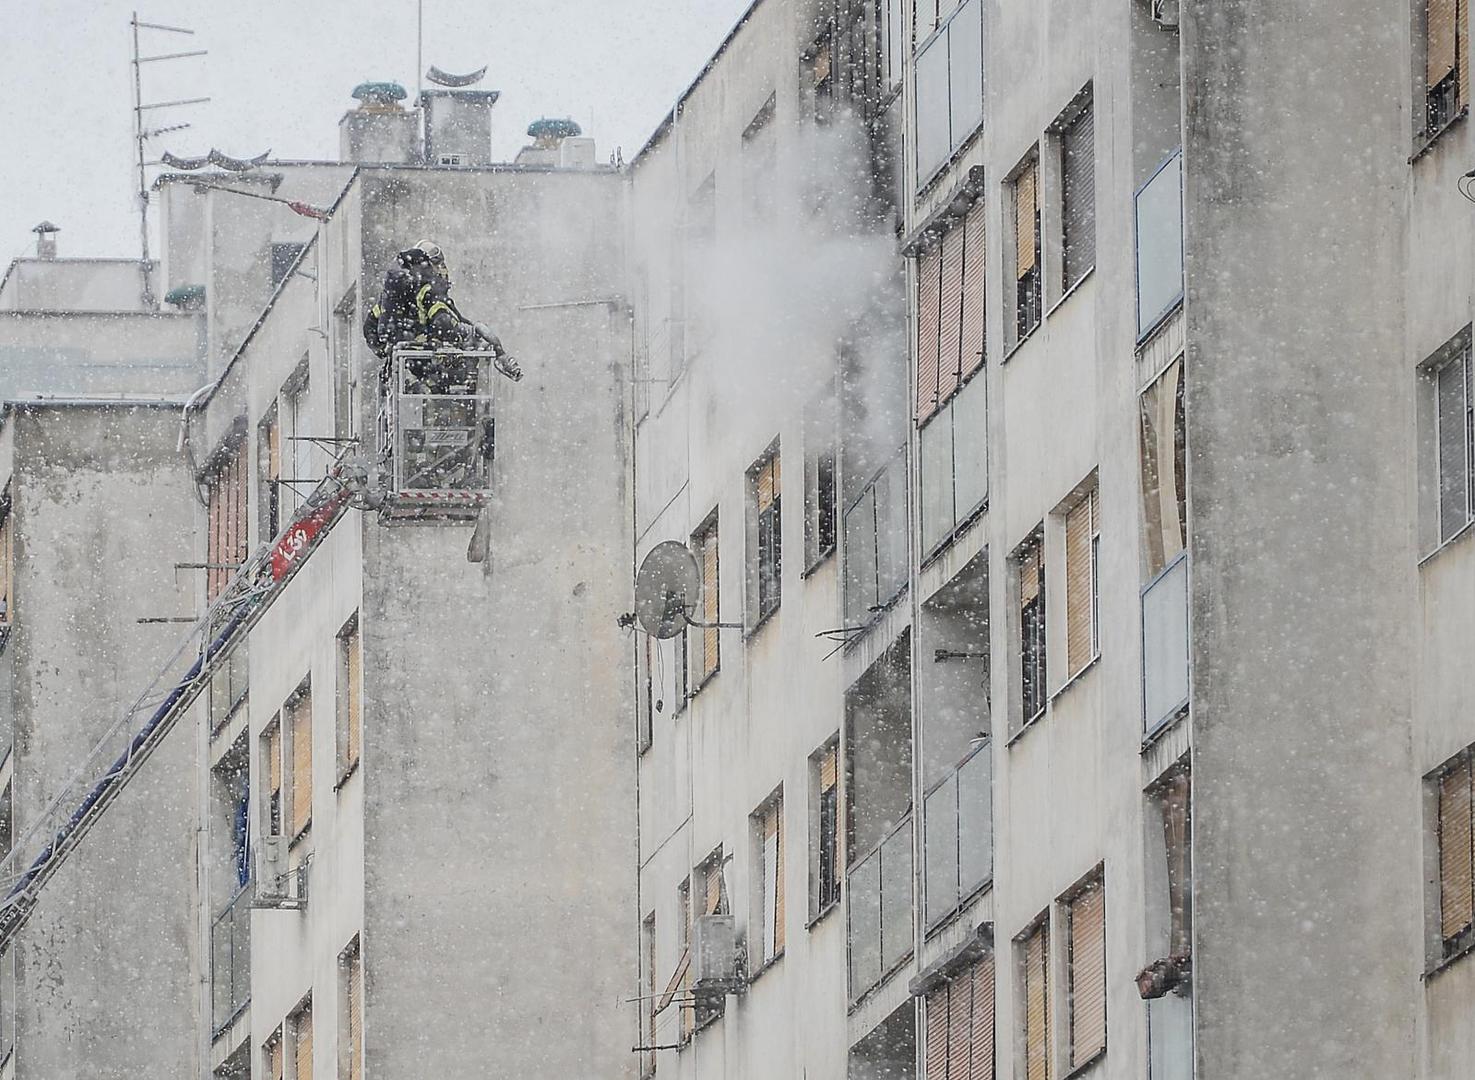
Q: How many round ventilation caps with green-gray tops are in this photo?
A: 3